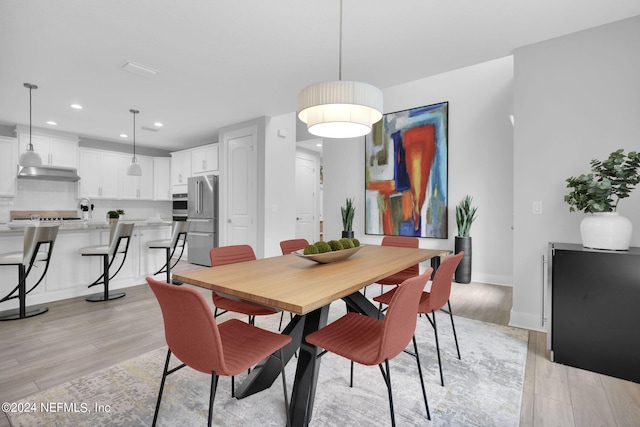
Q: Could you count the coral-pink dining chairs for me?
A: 6